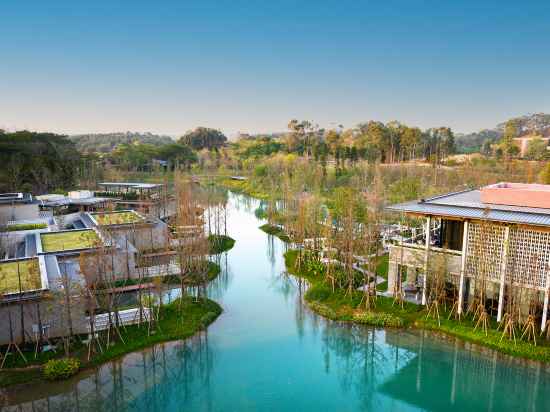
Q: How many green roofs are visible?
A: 3